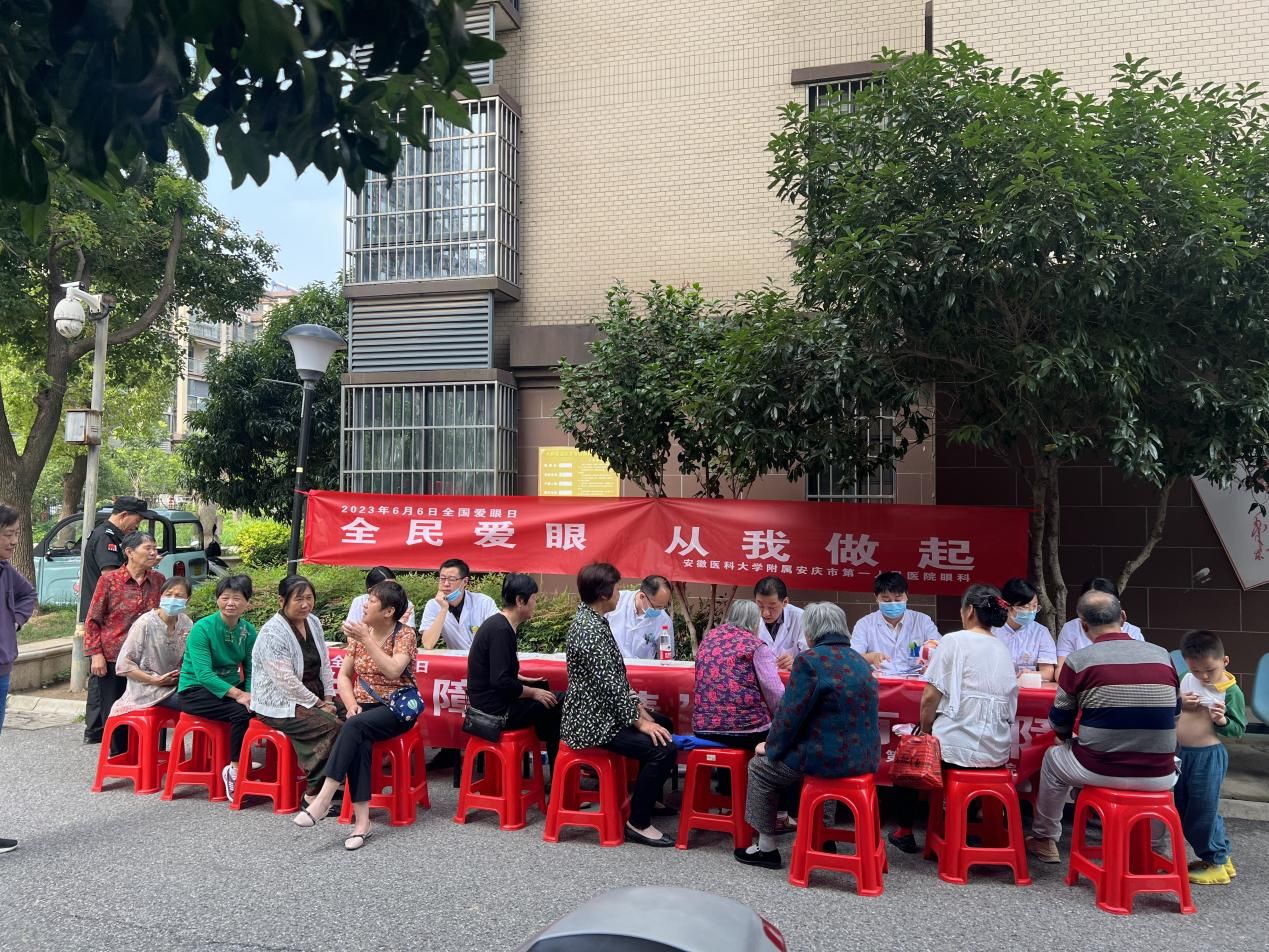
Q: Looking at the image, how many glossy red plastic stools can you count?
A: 10